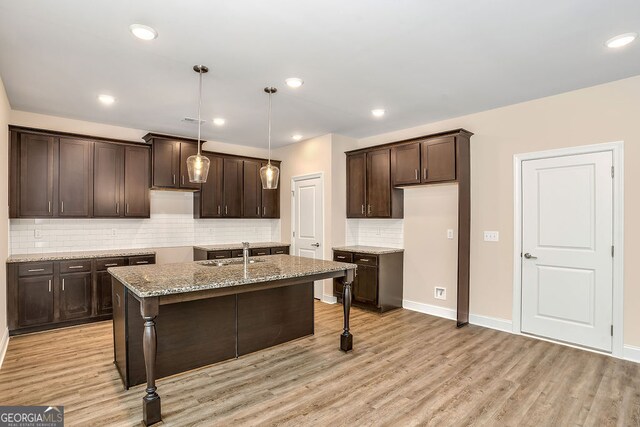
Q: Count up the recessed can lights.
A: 7